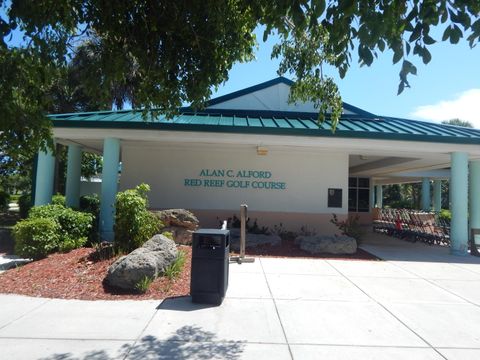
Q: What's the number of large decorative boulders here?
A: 4